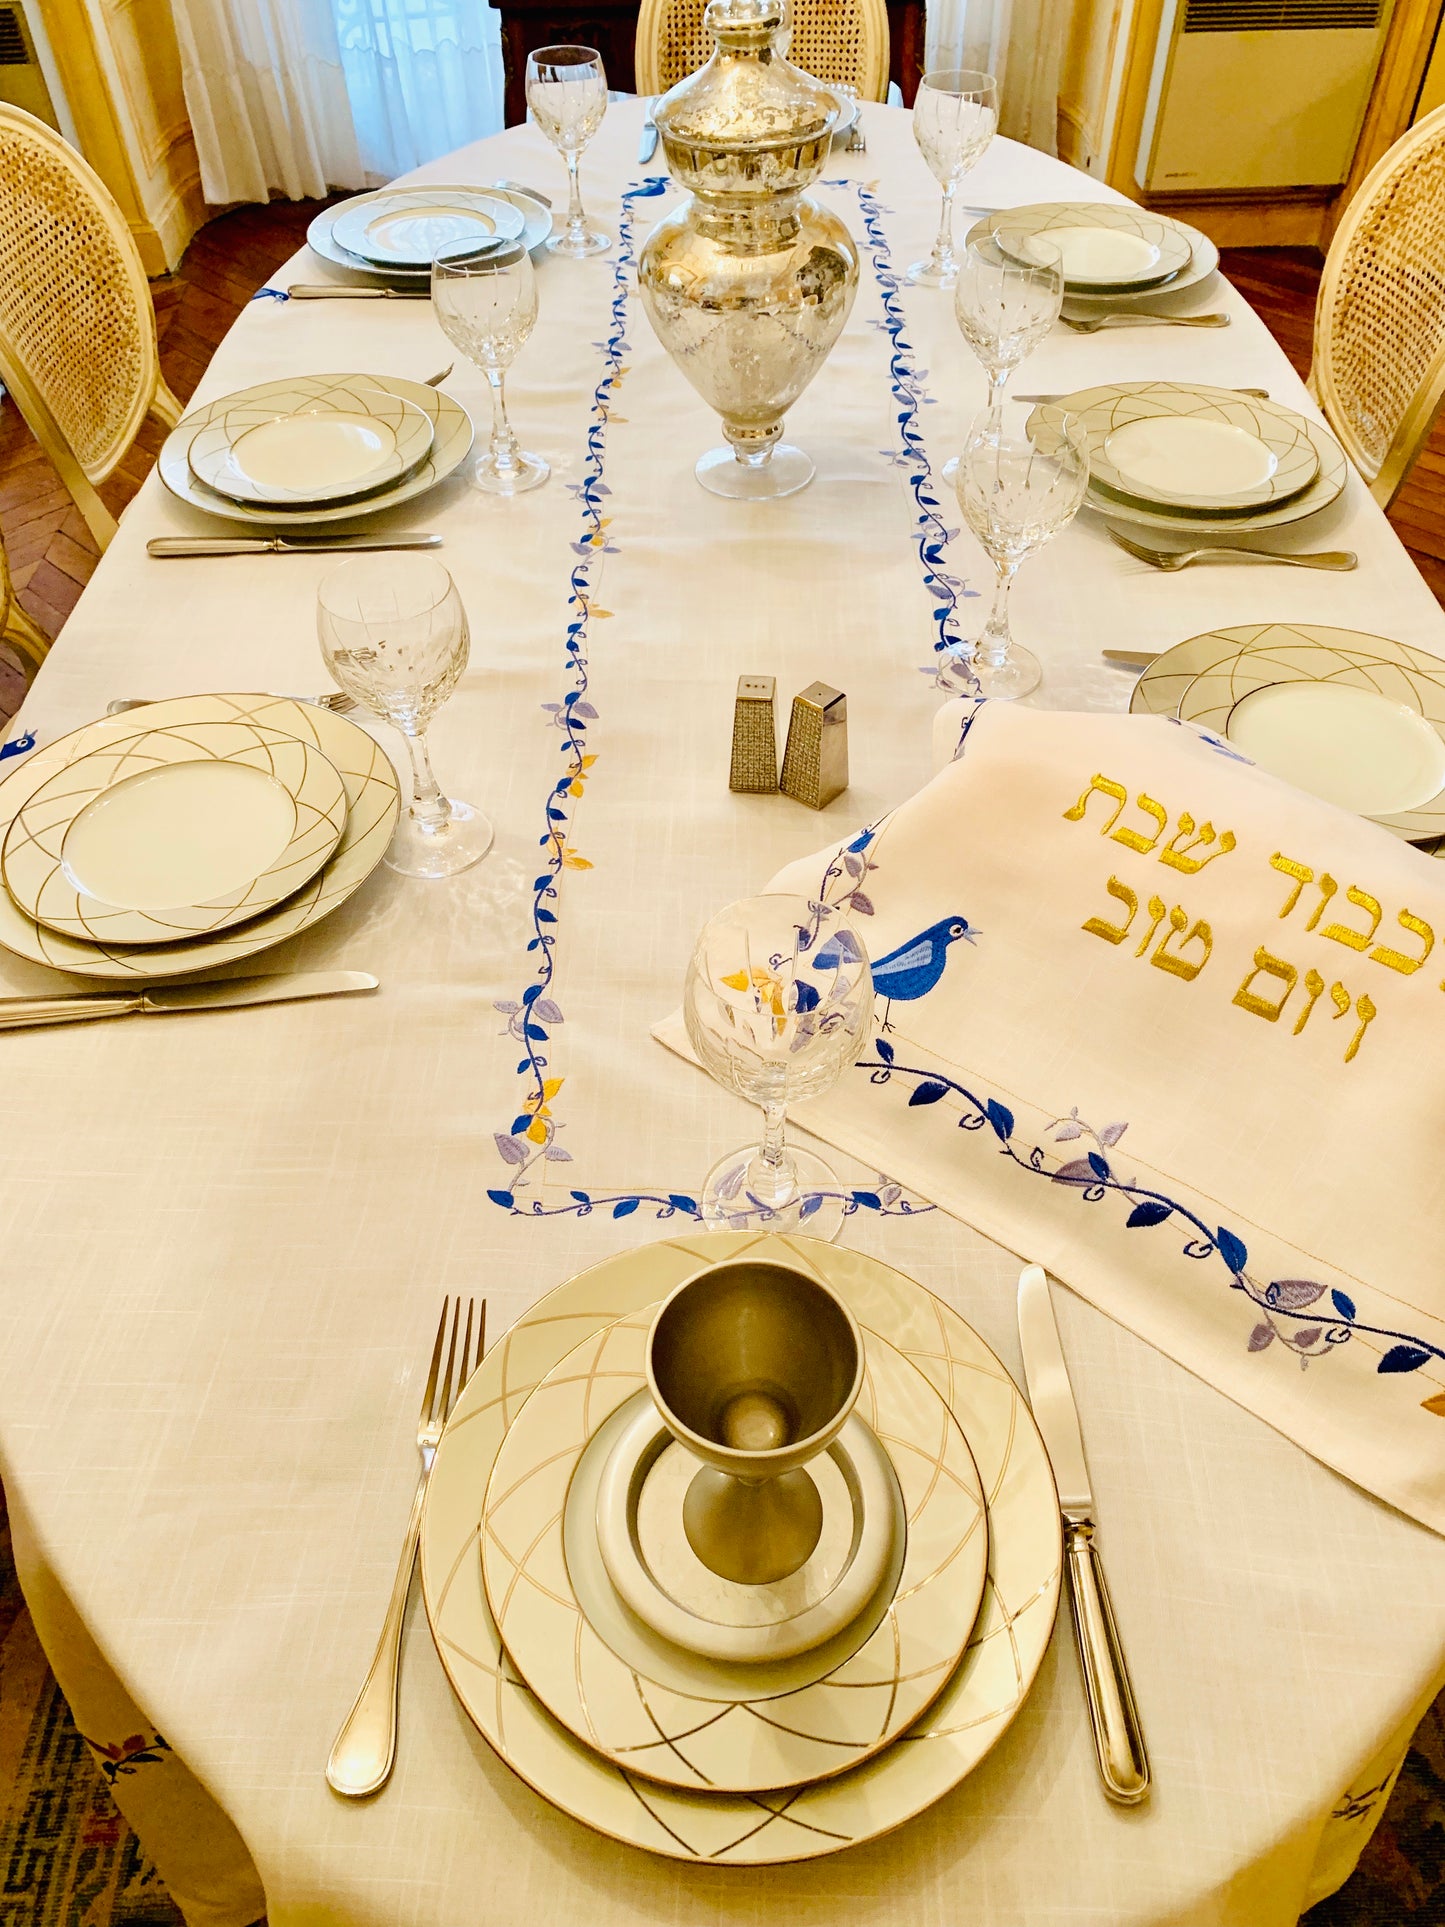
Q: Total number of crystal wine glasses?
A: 7